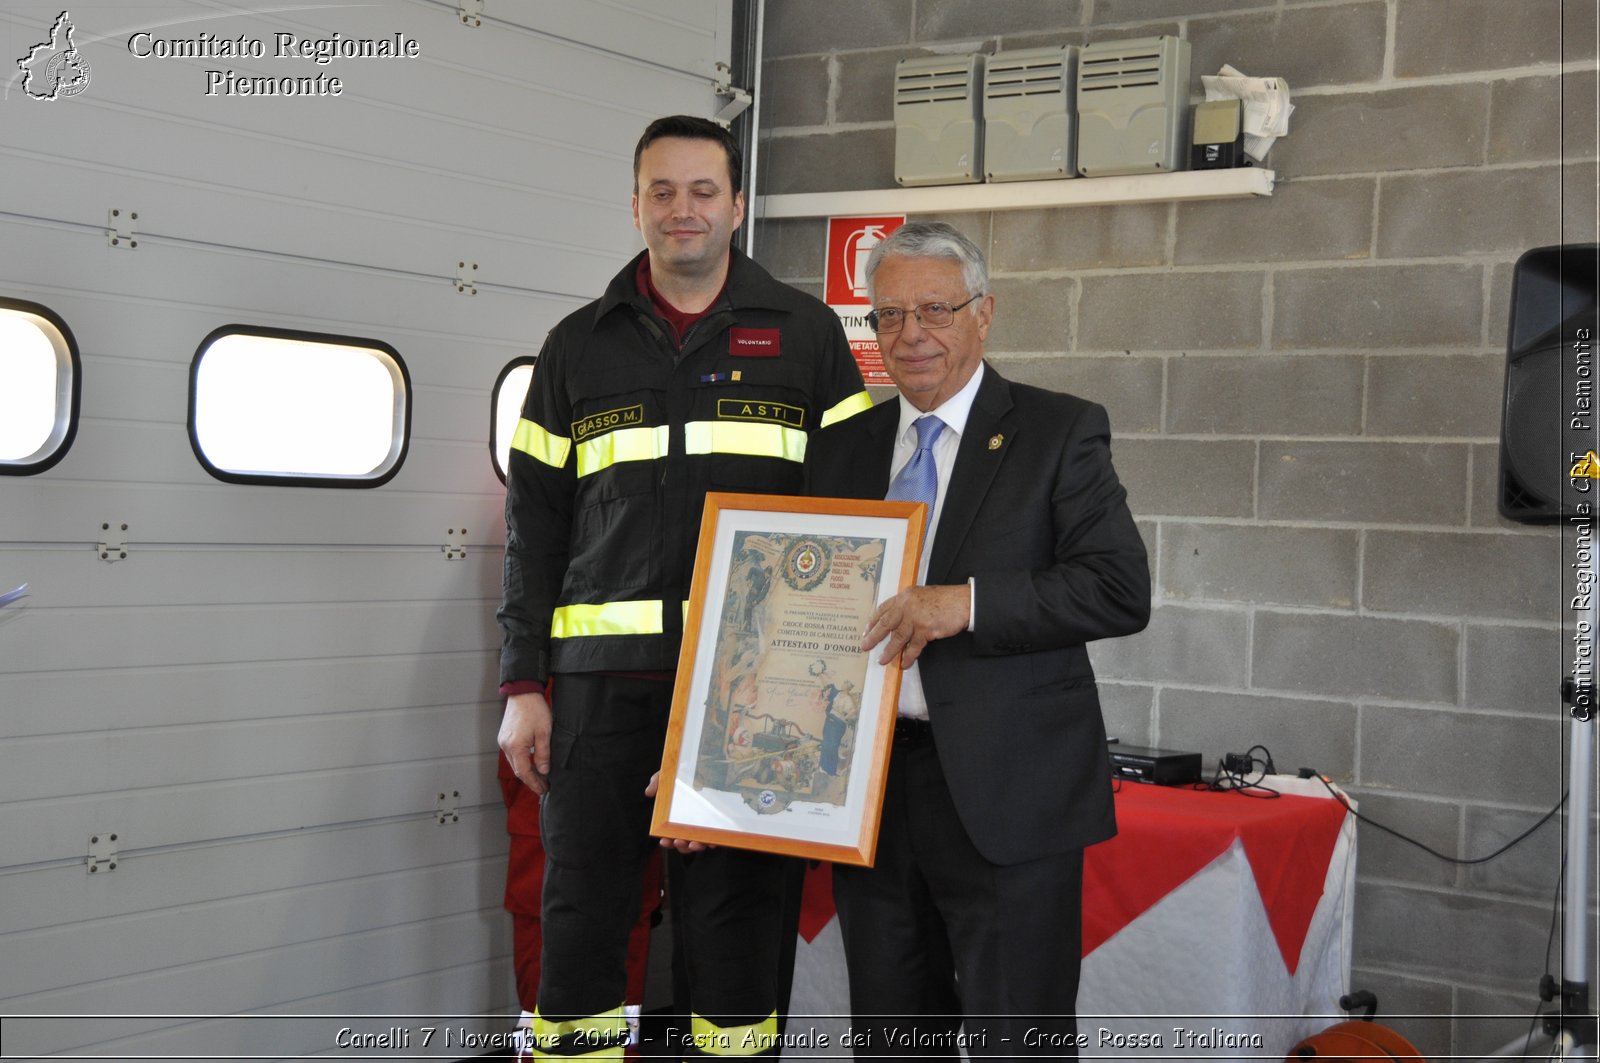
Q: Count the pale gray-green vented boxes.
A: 3